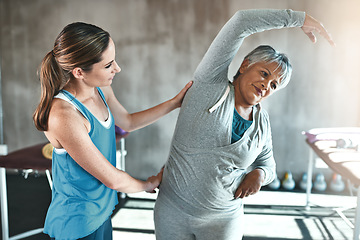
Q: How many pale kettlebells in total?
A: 5